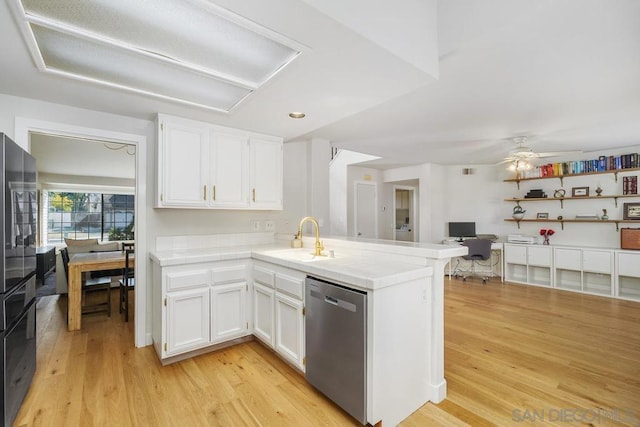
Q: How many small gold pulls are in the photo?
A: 3